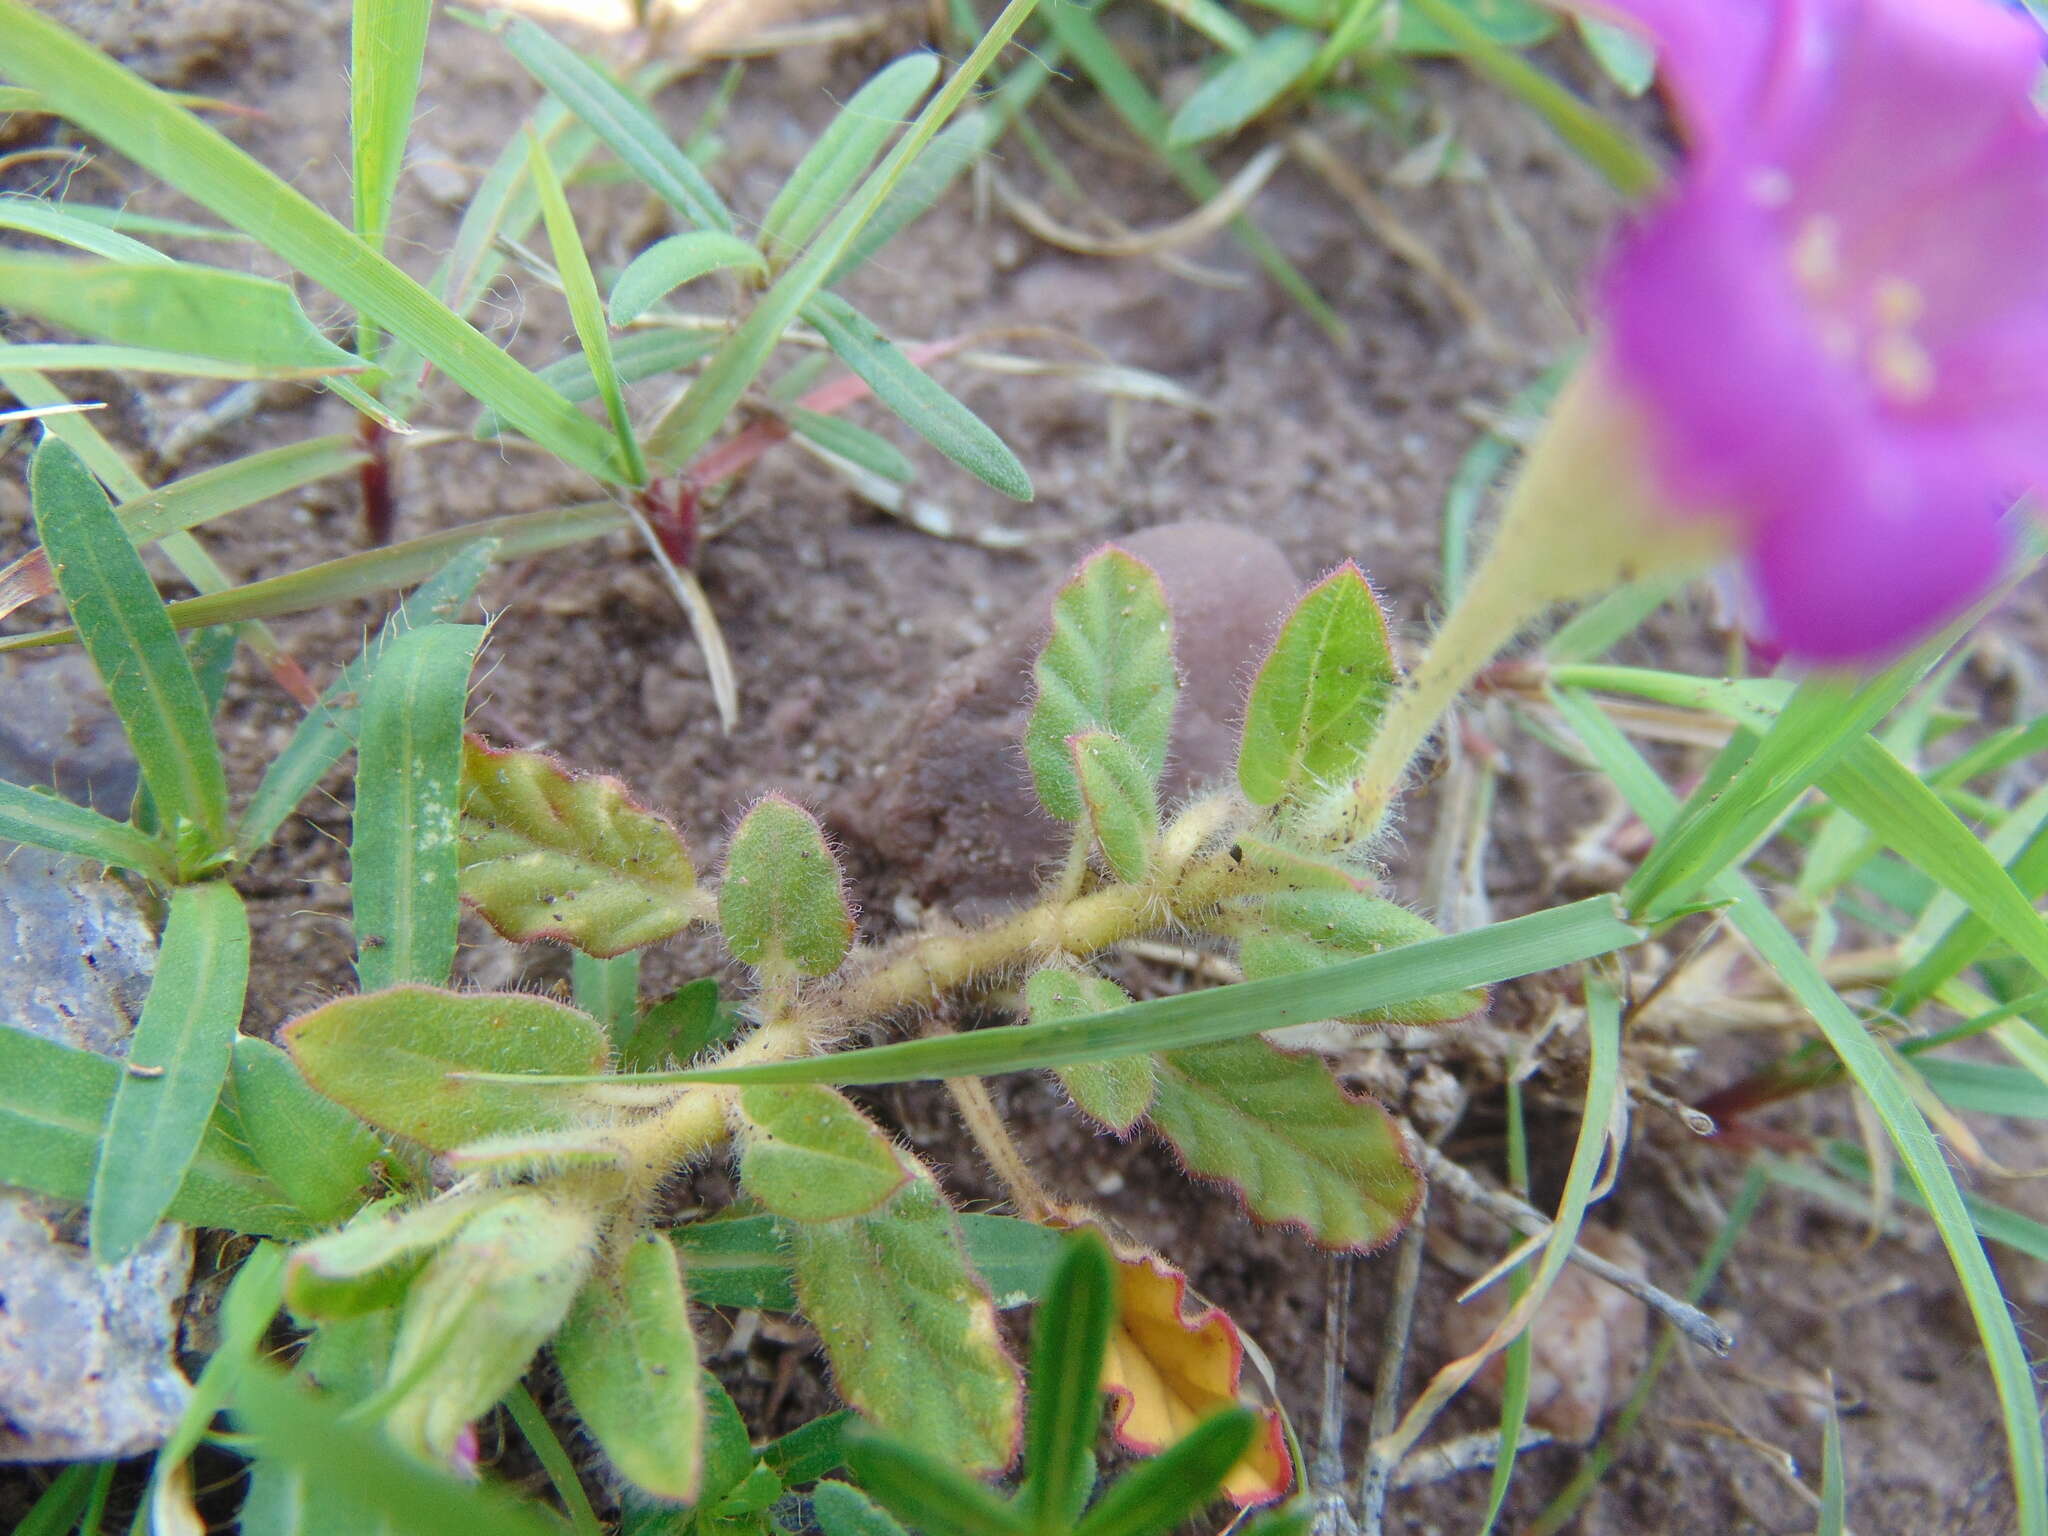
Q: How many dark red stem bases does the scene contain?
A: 3